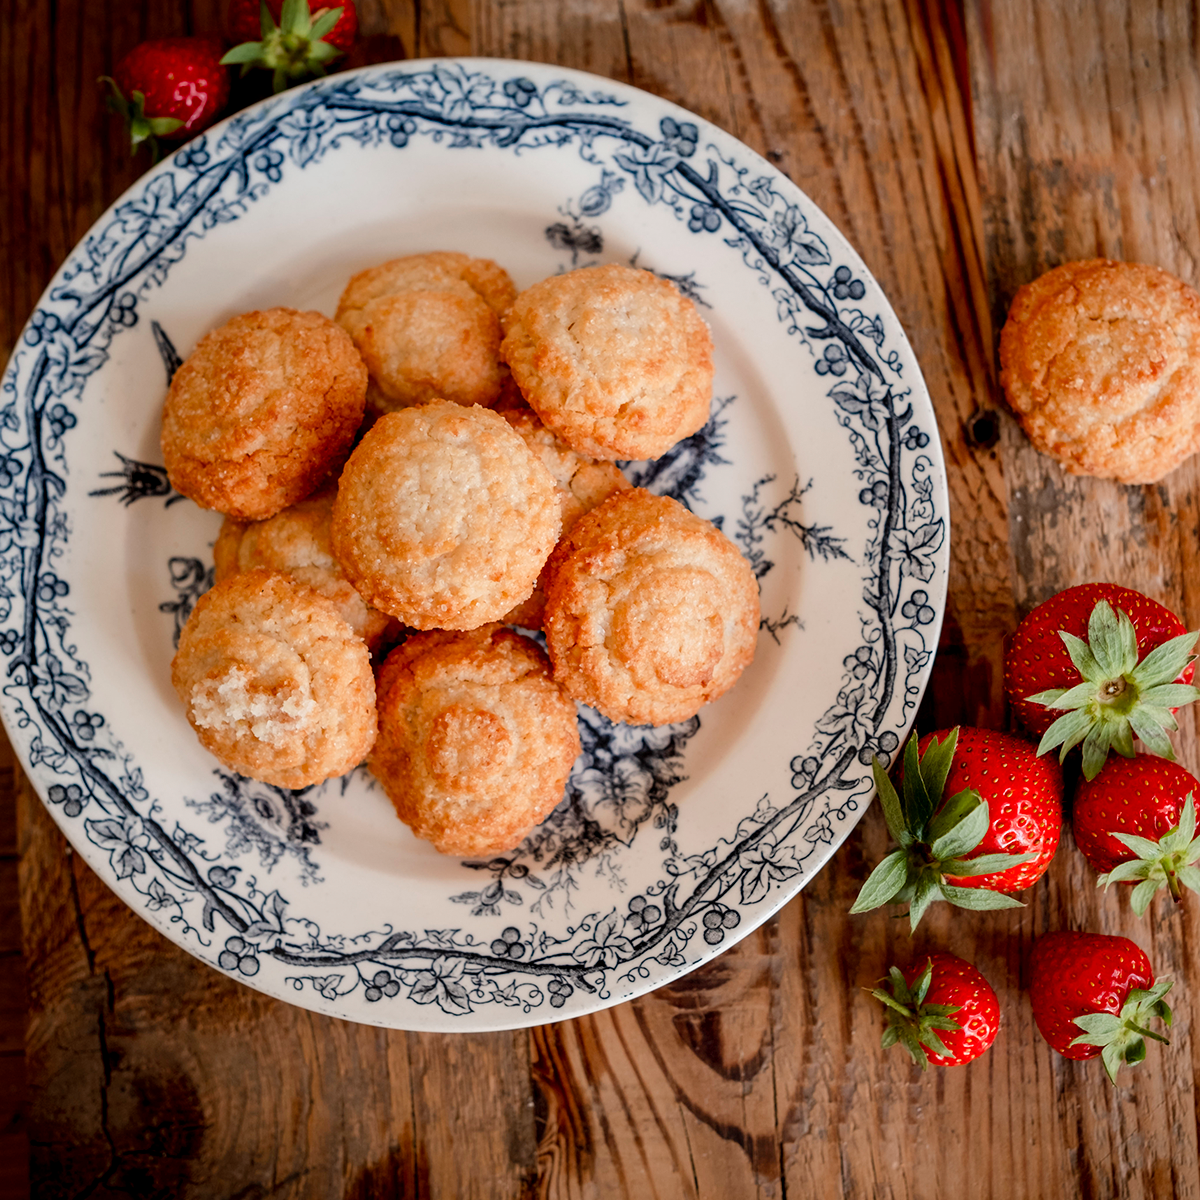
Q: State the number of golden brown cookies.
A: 10